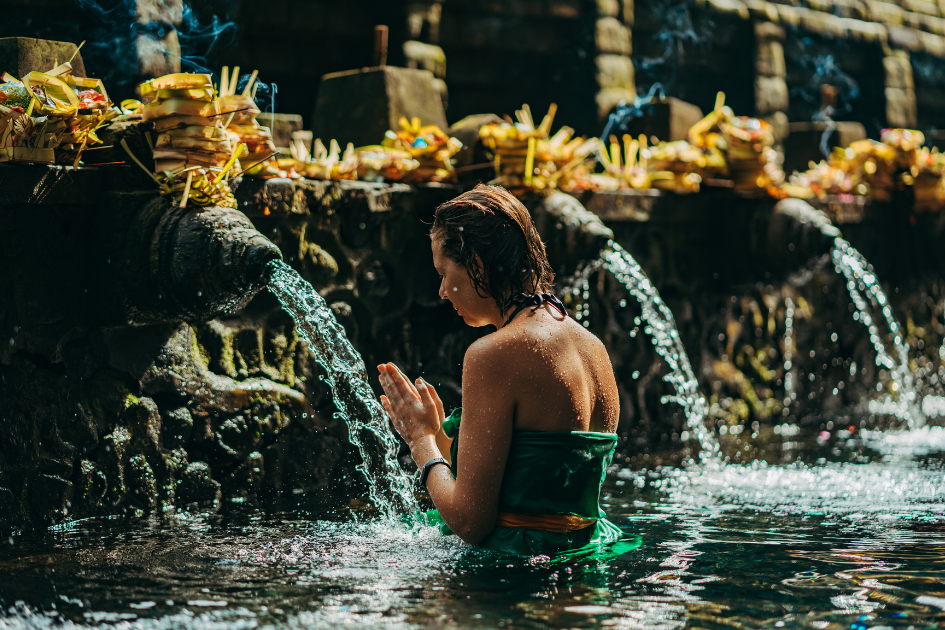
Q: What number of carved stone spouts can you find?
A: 3